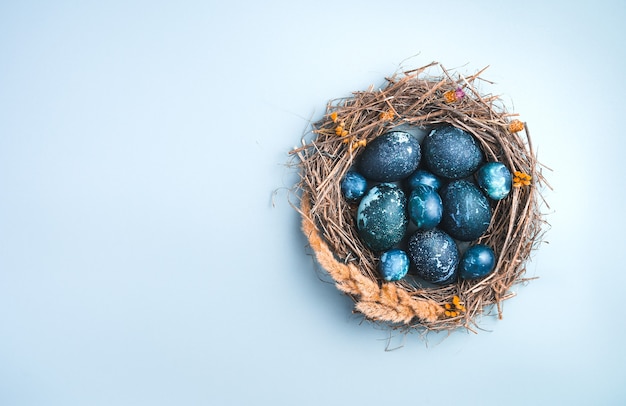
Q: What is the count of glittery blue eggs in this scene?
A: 11